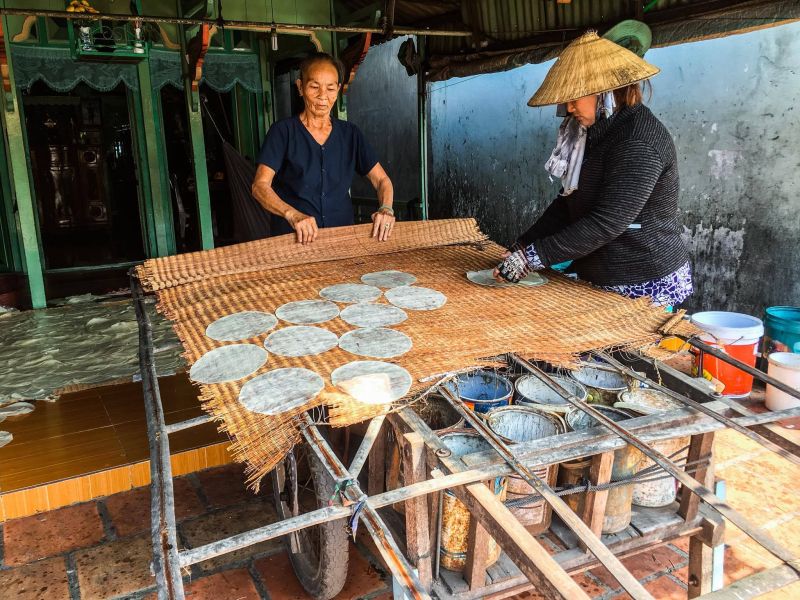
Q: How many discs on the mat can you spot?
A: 12